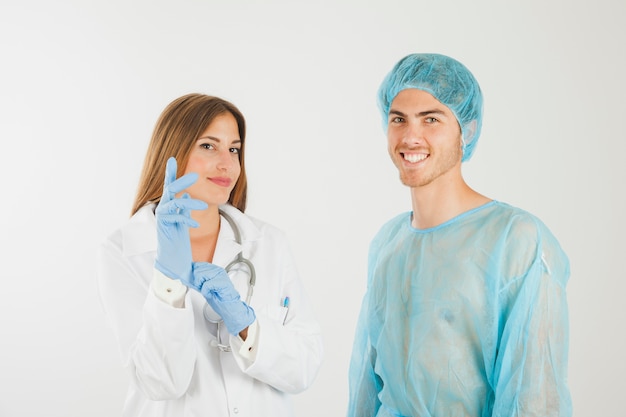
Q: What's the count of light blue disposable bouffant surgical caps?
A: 1